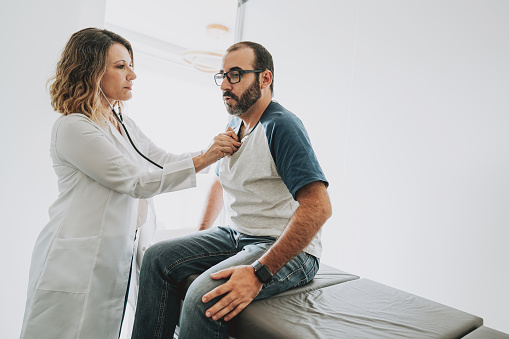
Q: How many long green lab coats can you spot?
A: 0